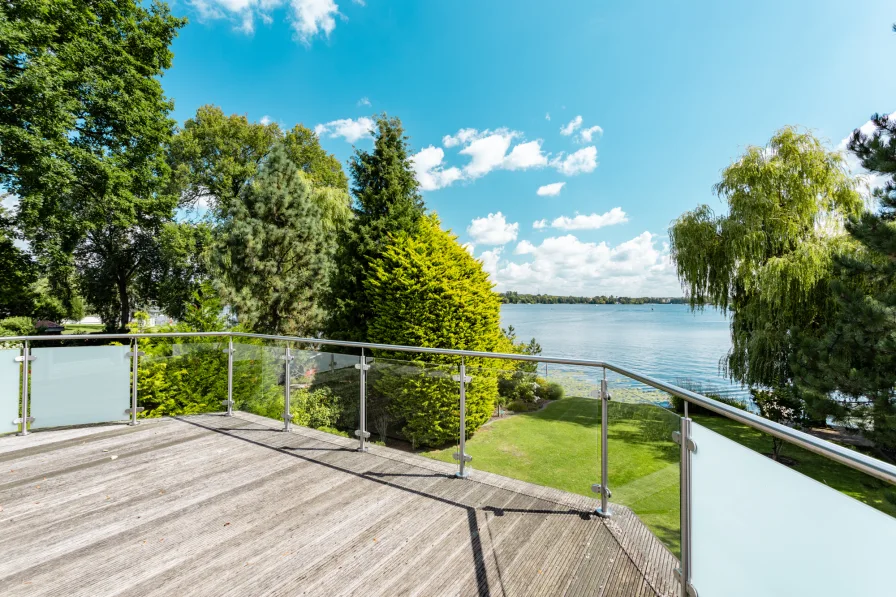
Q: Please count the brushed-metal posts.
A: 8